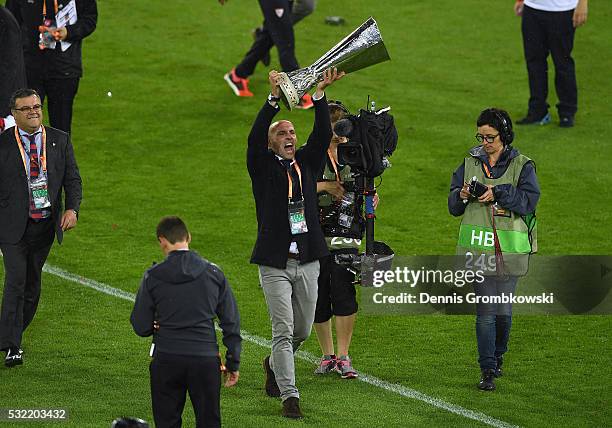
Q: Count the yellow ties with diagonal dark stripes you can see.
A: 0